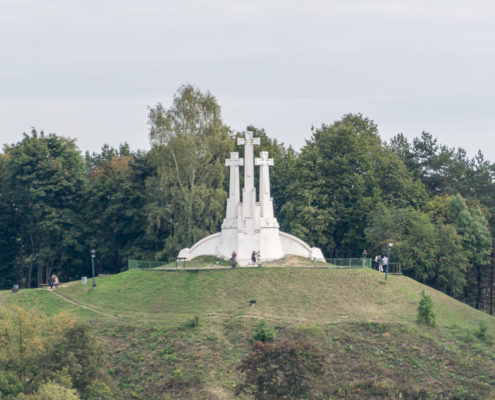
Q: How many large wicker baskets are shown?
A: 0